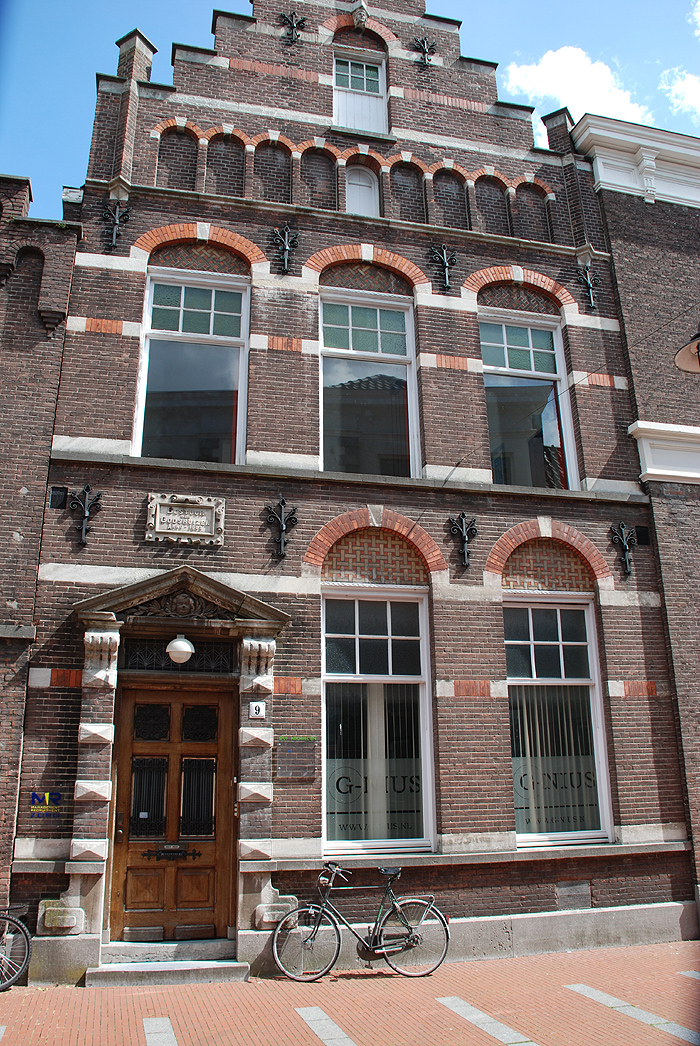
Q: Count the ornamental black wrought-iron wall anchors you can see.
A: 10